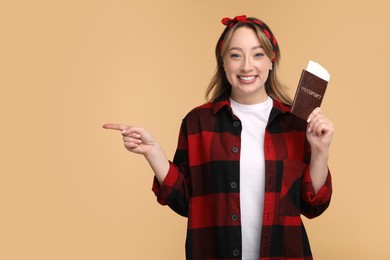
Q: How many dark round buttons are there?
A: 5